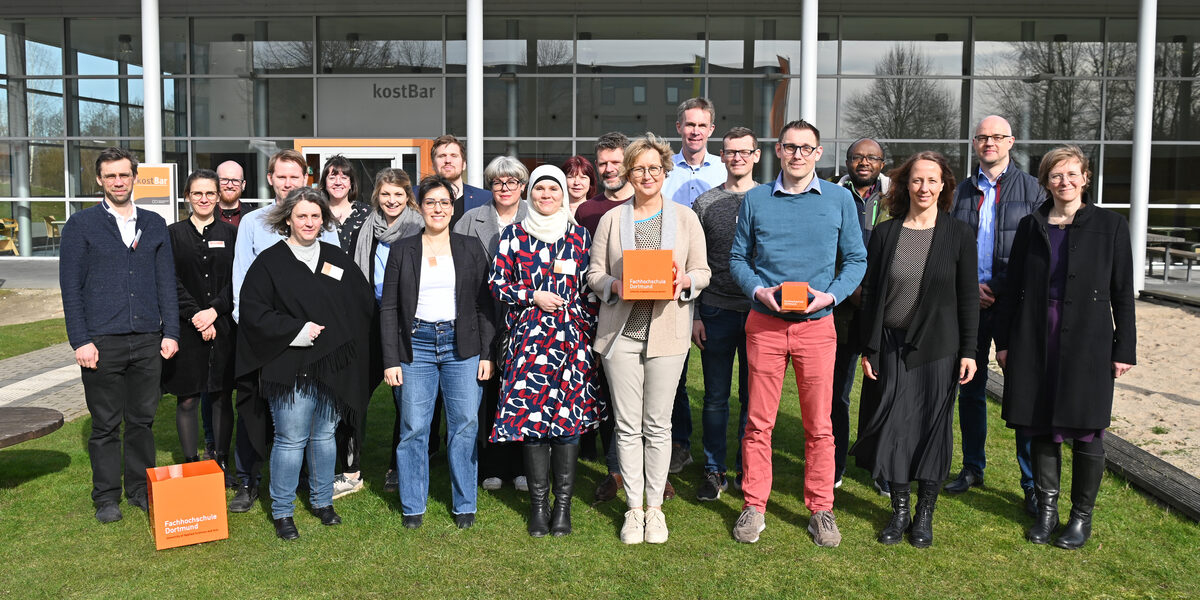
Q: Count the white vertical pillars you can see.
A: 4